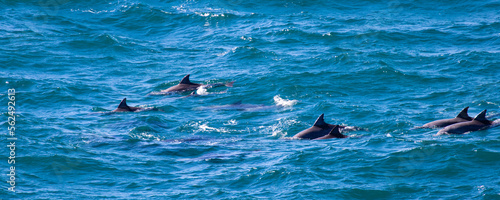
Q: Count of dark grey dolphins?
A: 6